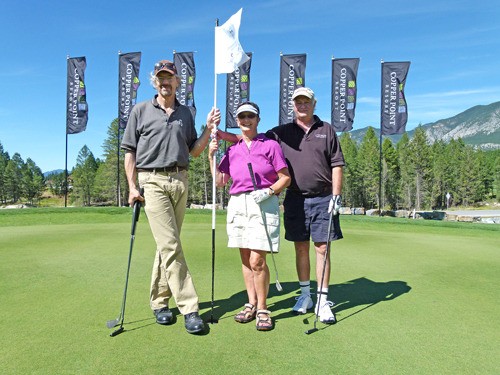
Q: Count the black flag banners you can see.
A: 7